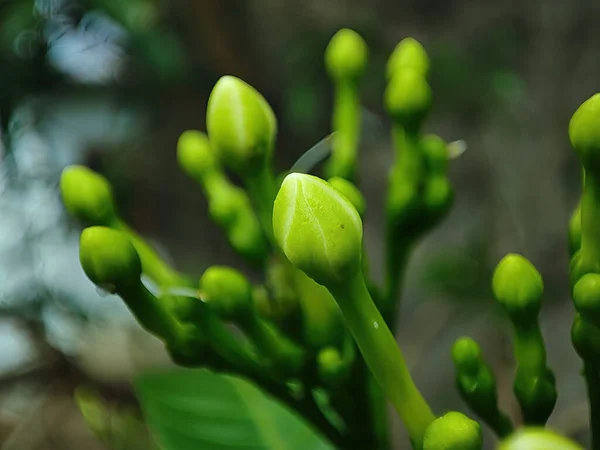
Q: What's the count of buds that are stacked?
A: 2